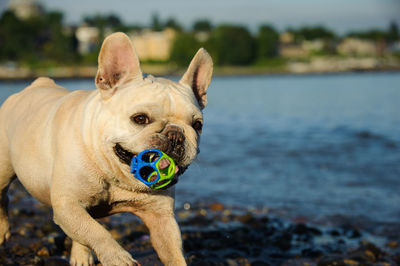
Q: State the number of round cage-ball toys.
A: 1